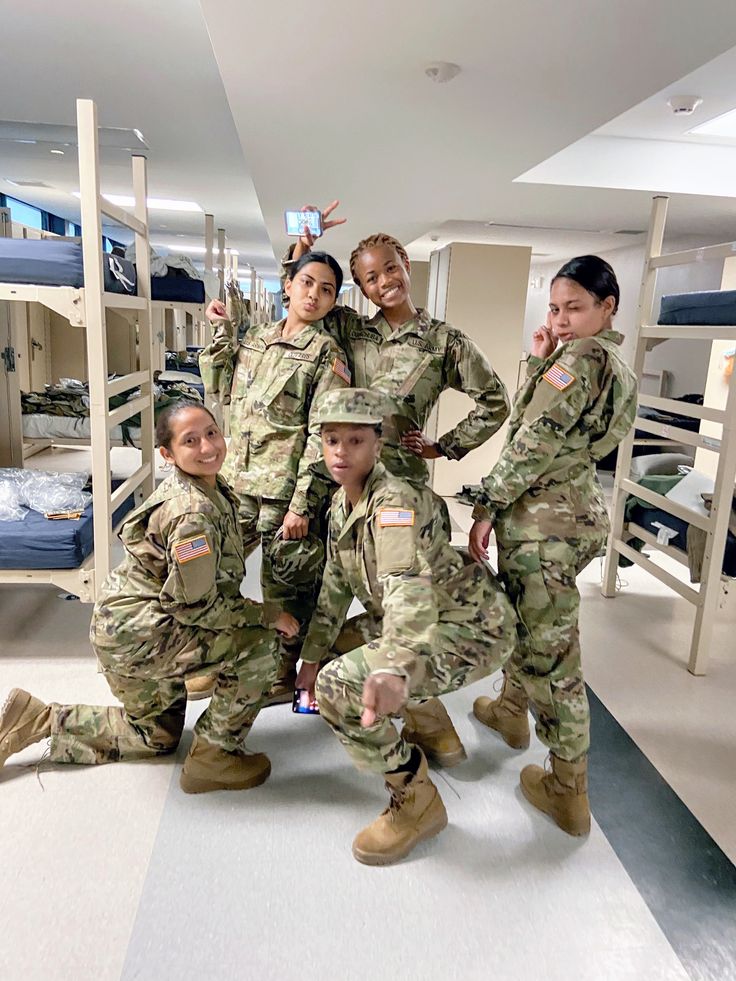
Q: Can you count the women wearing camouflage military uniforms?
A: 5